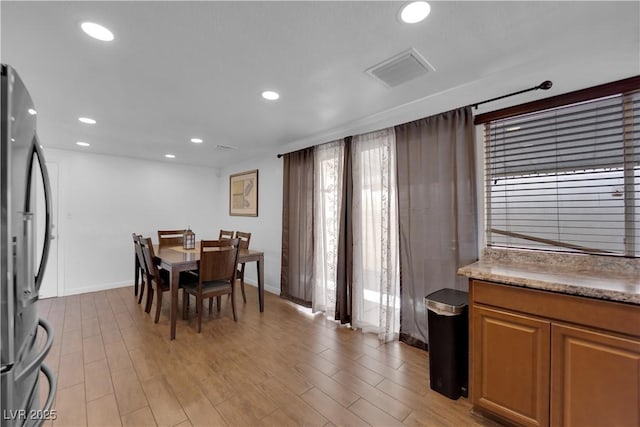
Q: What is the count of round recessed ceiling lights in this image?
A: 7